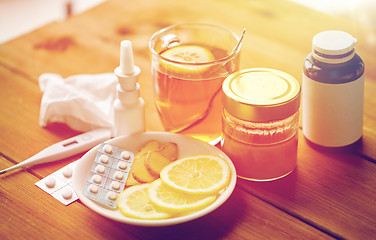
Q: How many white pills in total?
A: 13